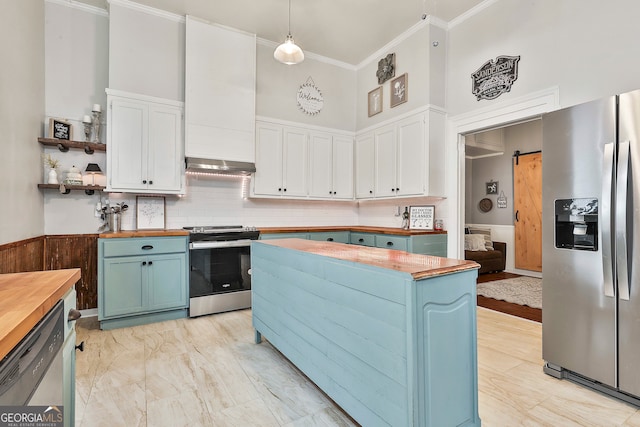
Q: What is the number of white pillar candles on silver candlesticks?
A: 2